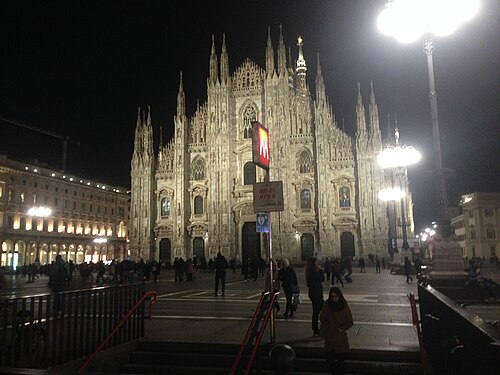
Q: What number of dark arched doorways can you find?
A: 5